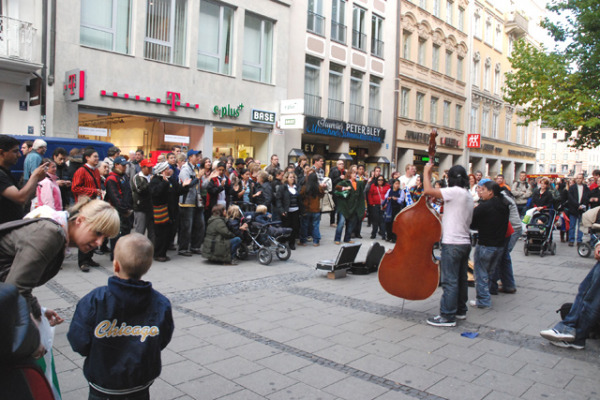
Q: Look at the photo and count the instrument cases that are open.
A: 2